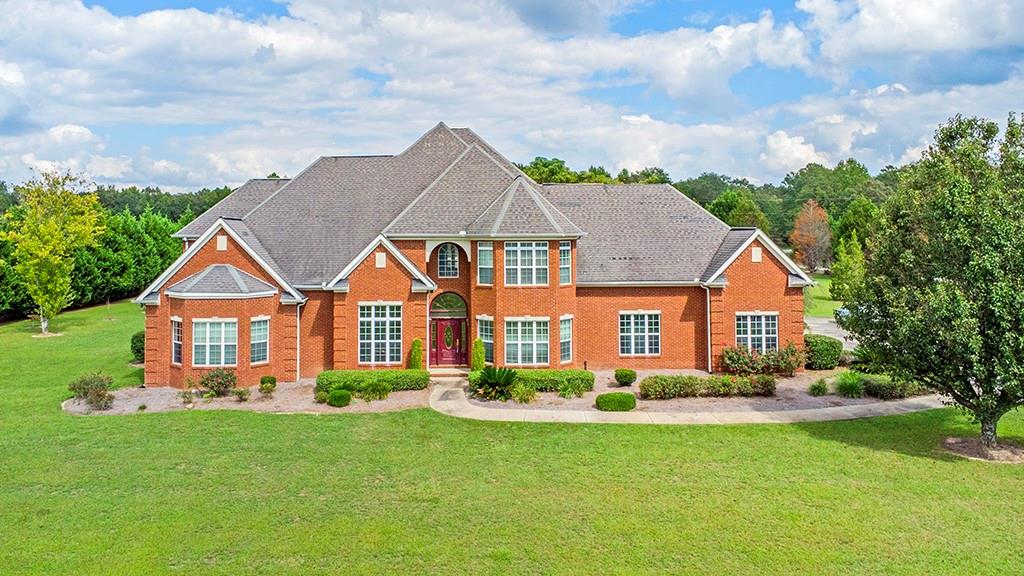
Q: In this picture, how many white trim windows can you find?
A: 13